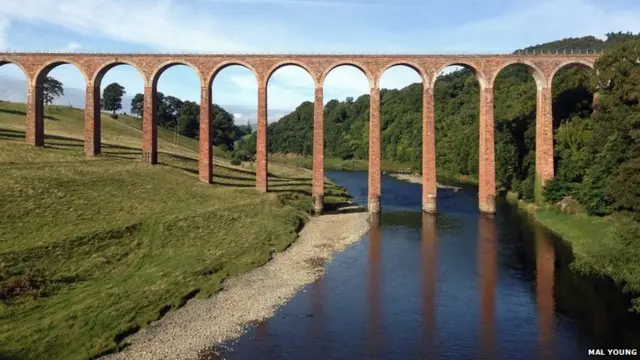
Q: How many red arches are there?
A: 11